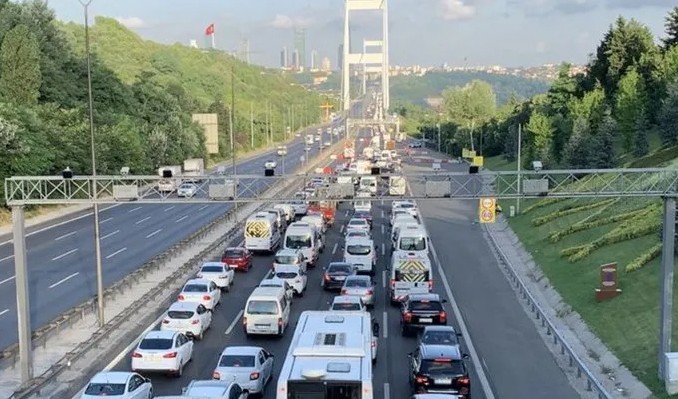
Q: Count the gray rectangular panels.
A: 5